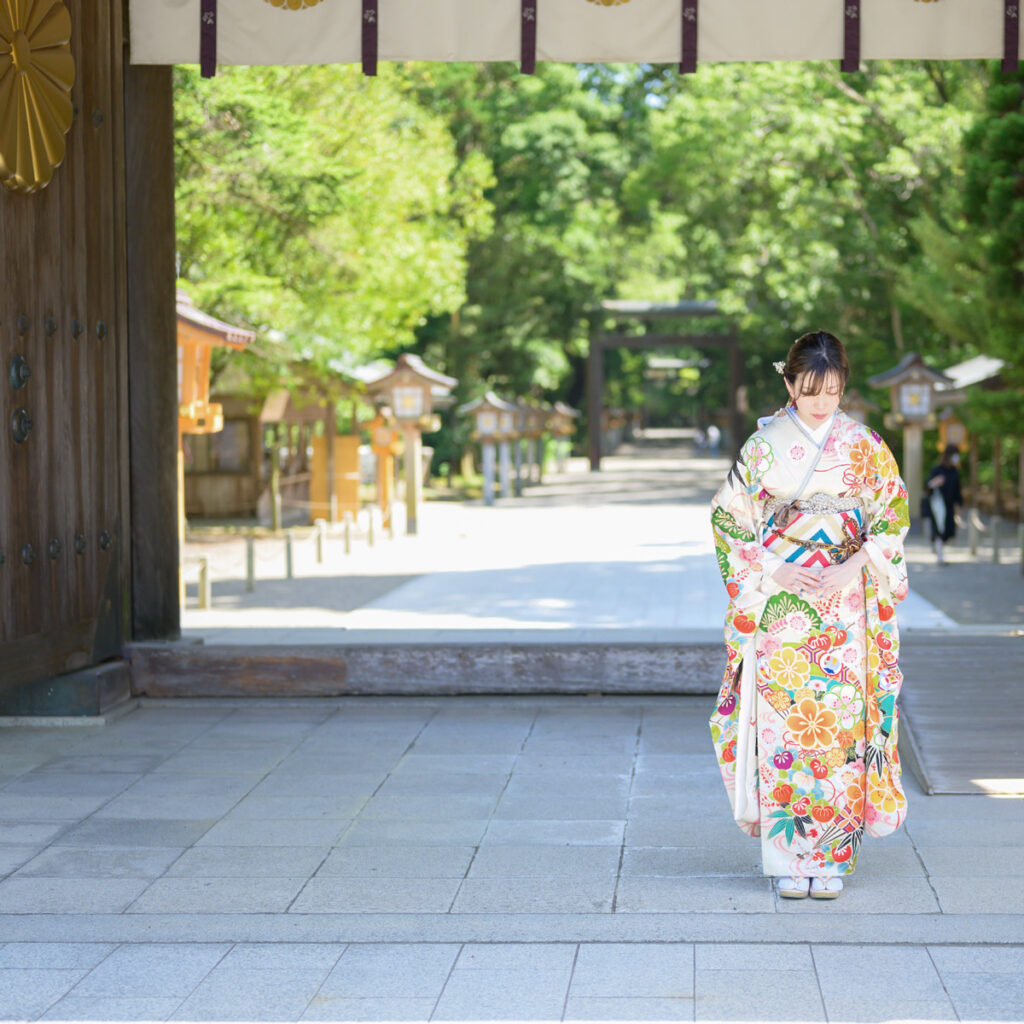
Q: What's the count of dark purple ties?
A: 6